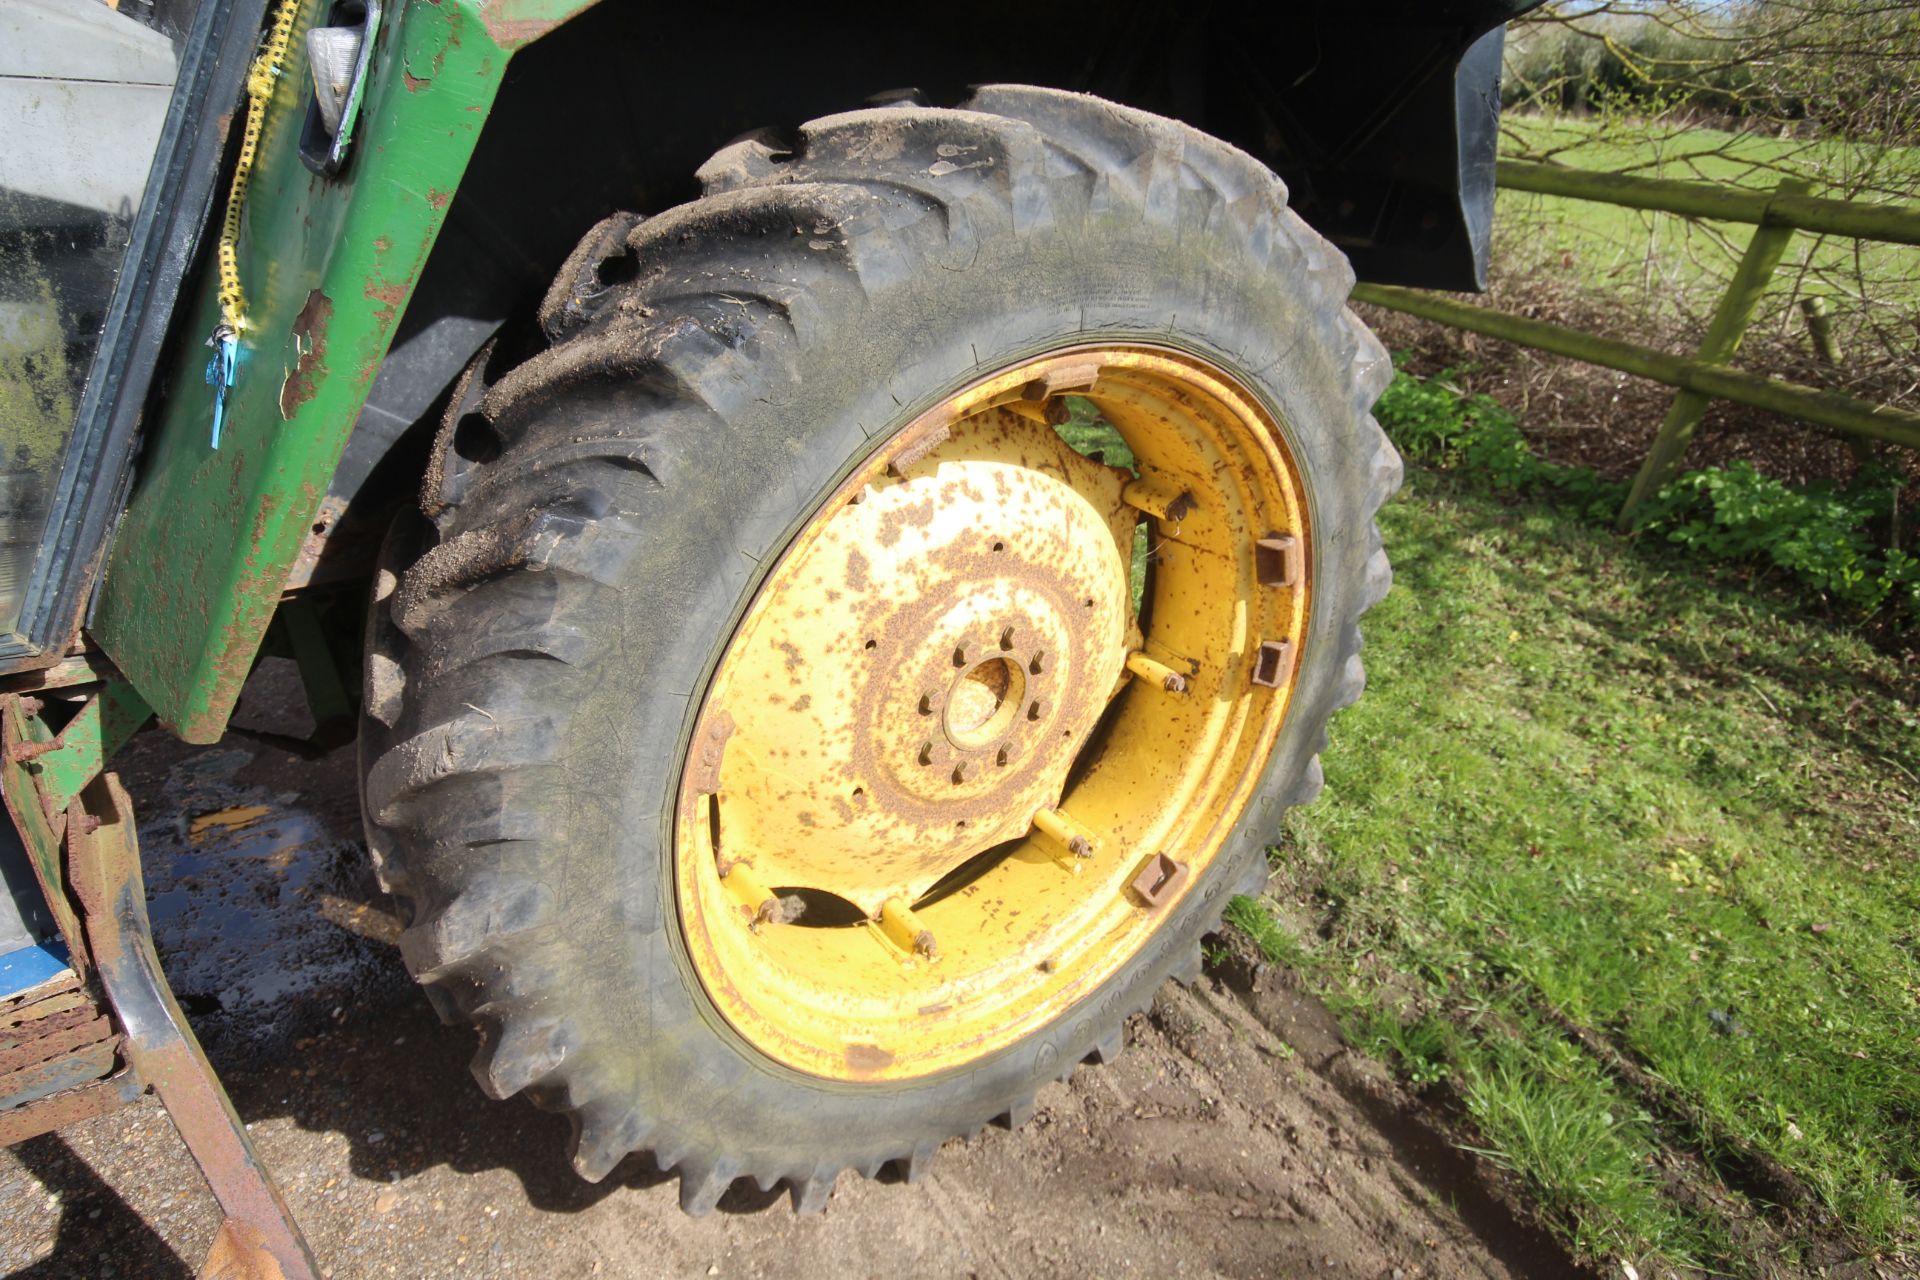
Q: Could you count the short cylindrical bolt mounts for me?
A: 6